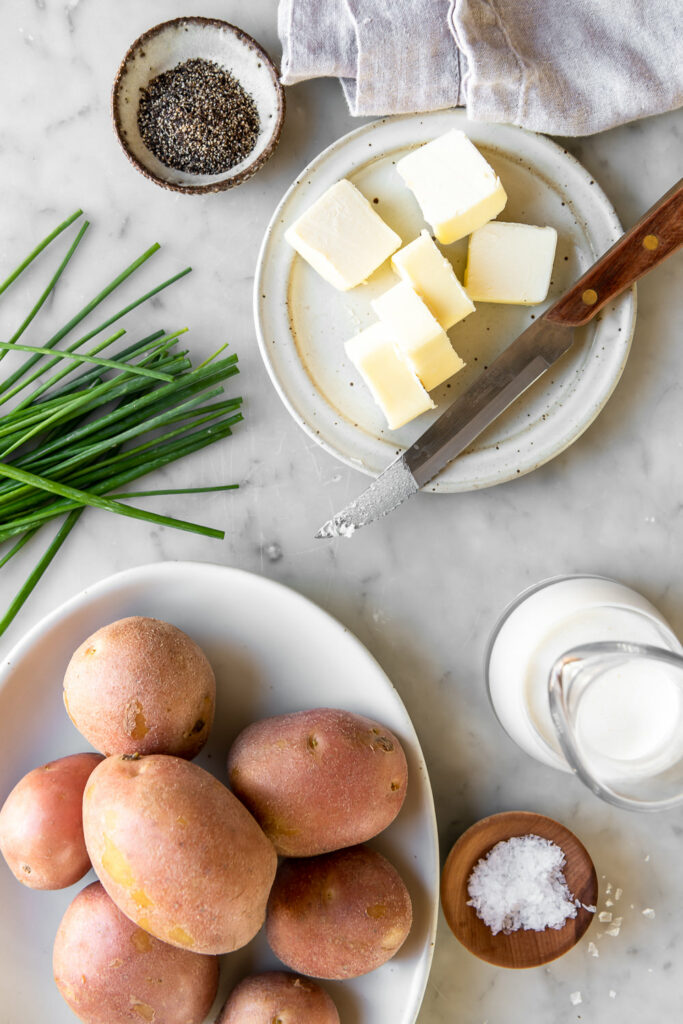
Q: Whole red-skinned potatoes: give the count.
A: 7